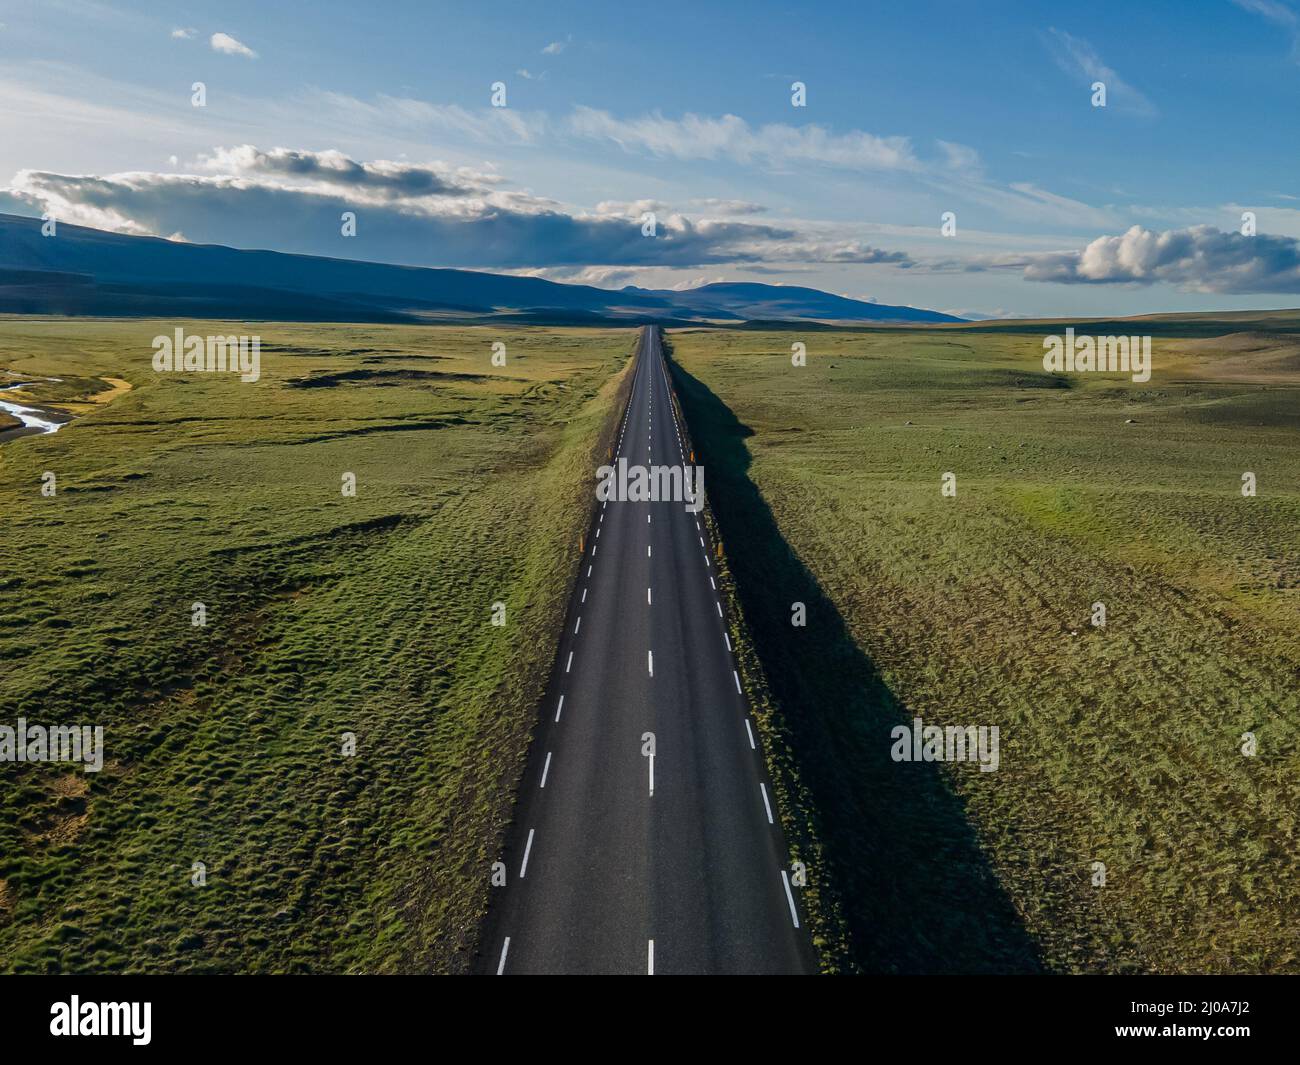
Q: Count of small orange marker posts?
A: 4